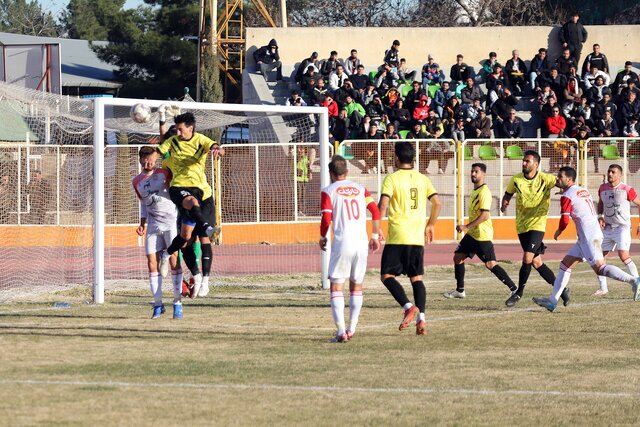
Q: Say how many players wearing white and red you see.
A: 4